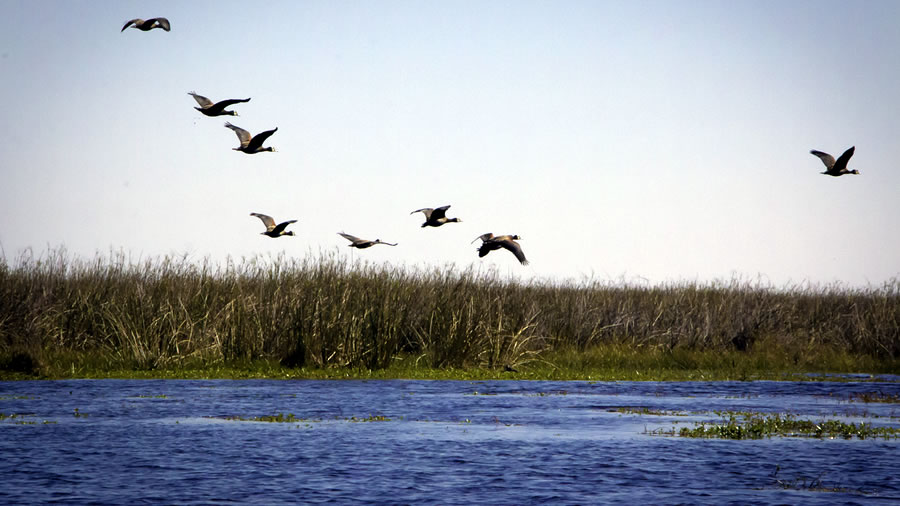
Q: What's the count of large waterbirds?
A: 8